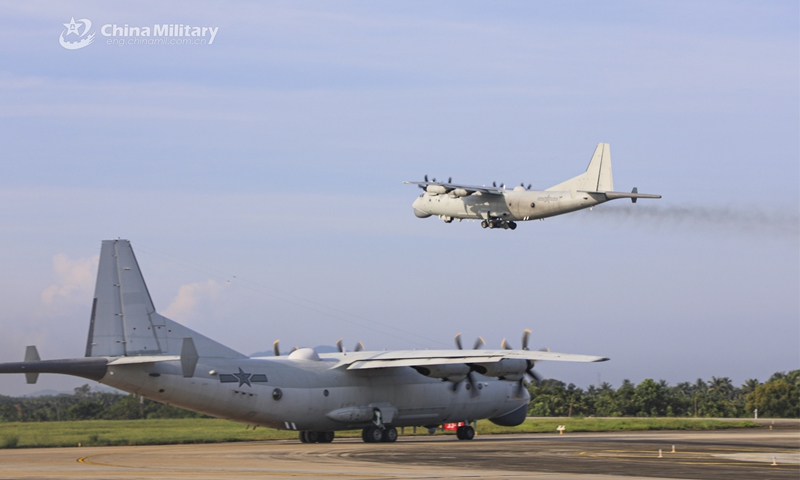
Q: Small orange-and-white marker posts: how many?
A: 3